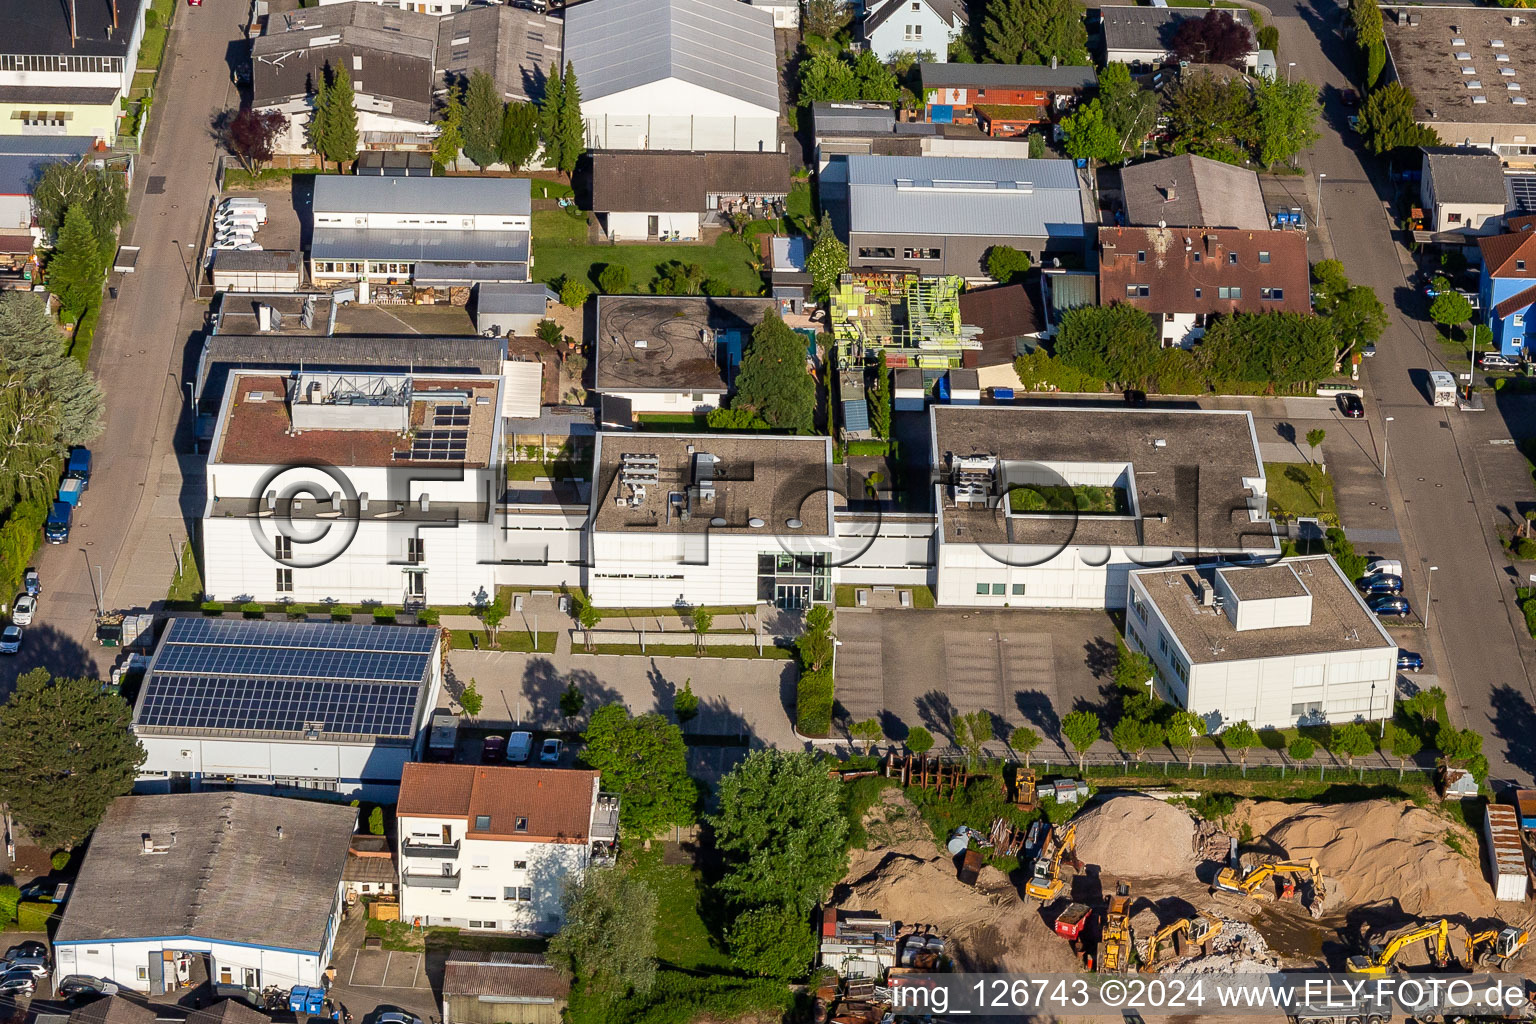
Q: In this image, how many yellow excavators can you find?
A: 5